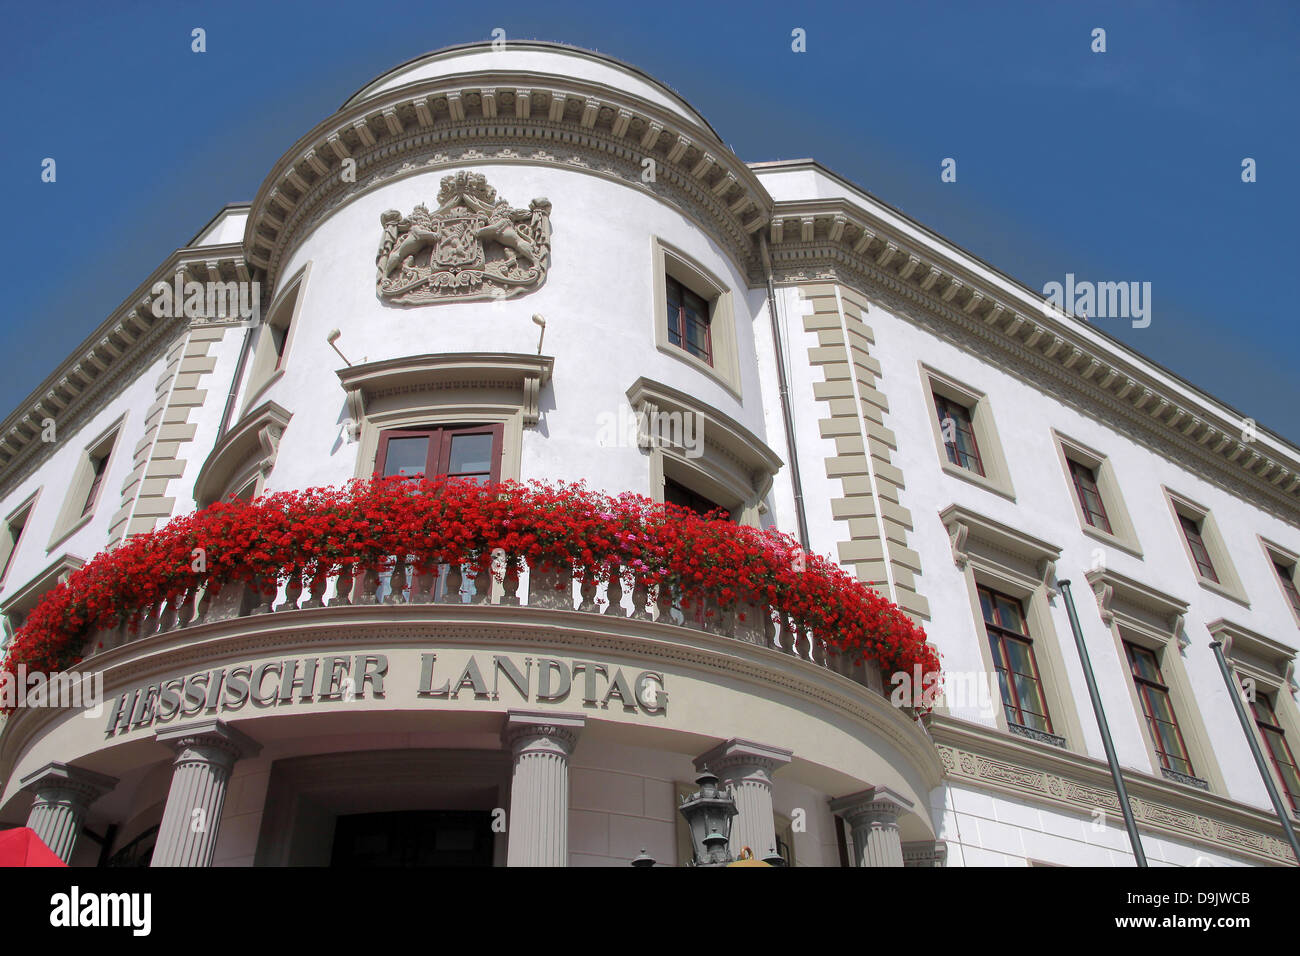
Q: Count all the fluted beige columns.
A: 5